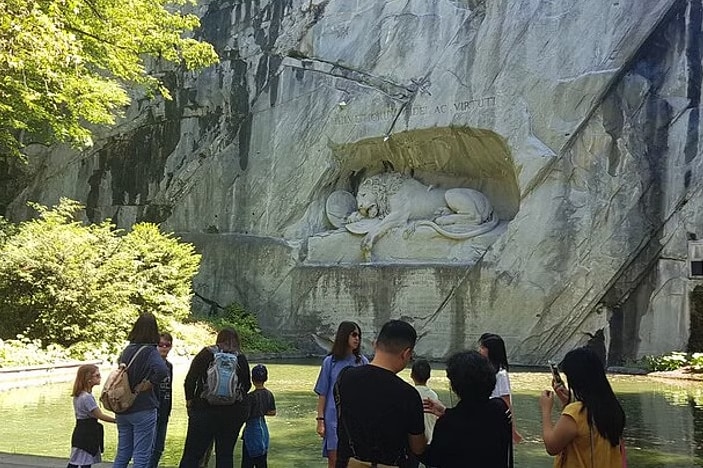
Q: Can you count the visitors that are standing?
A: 11